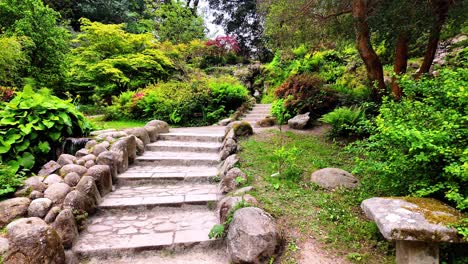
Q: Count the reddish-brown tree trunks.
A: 3